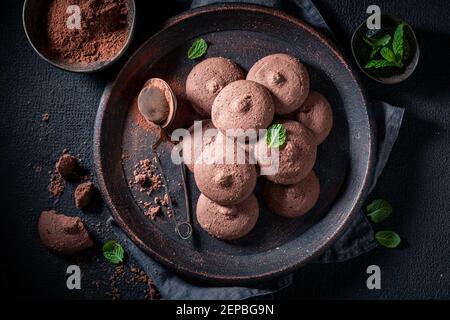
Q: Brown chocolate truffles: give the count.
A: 9